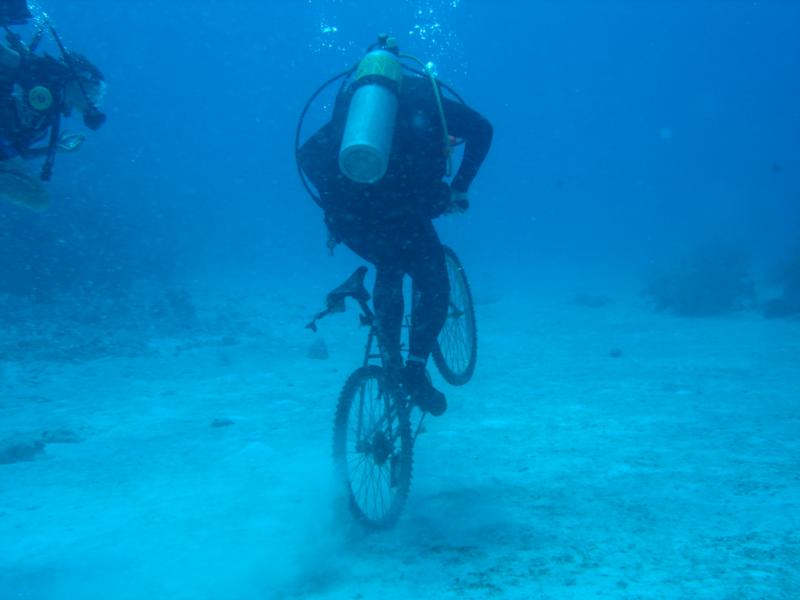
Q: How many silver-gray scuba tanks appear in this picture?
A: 1